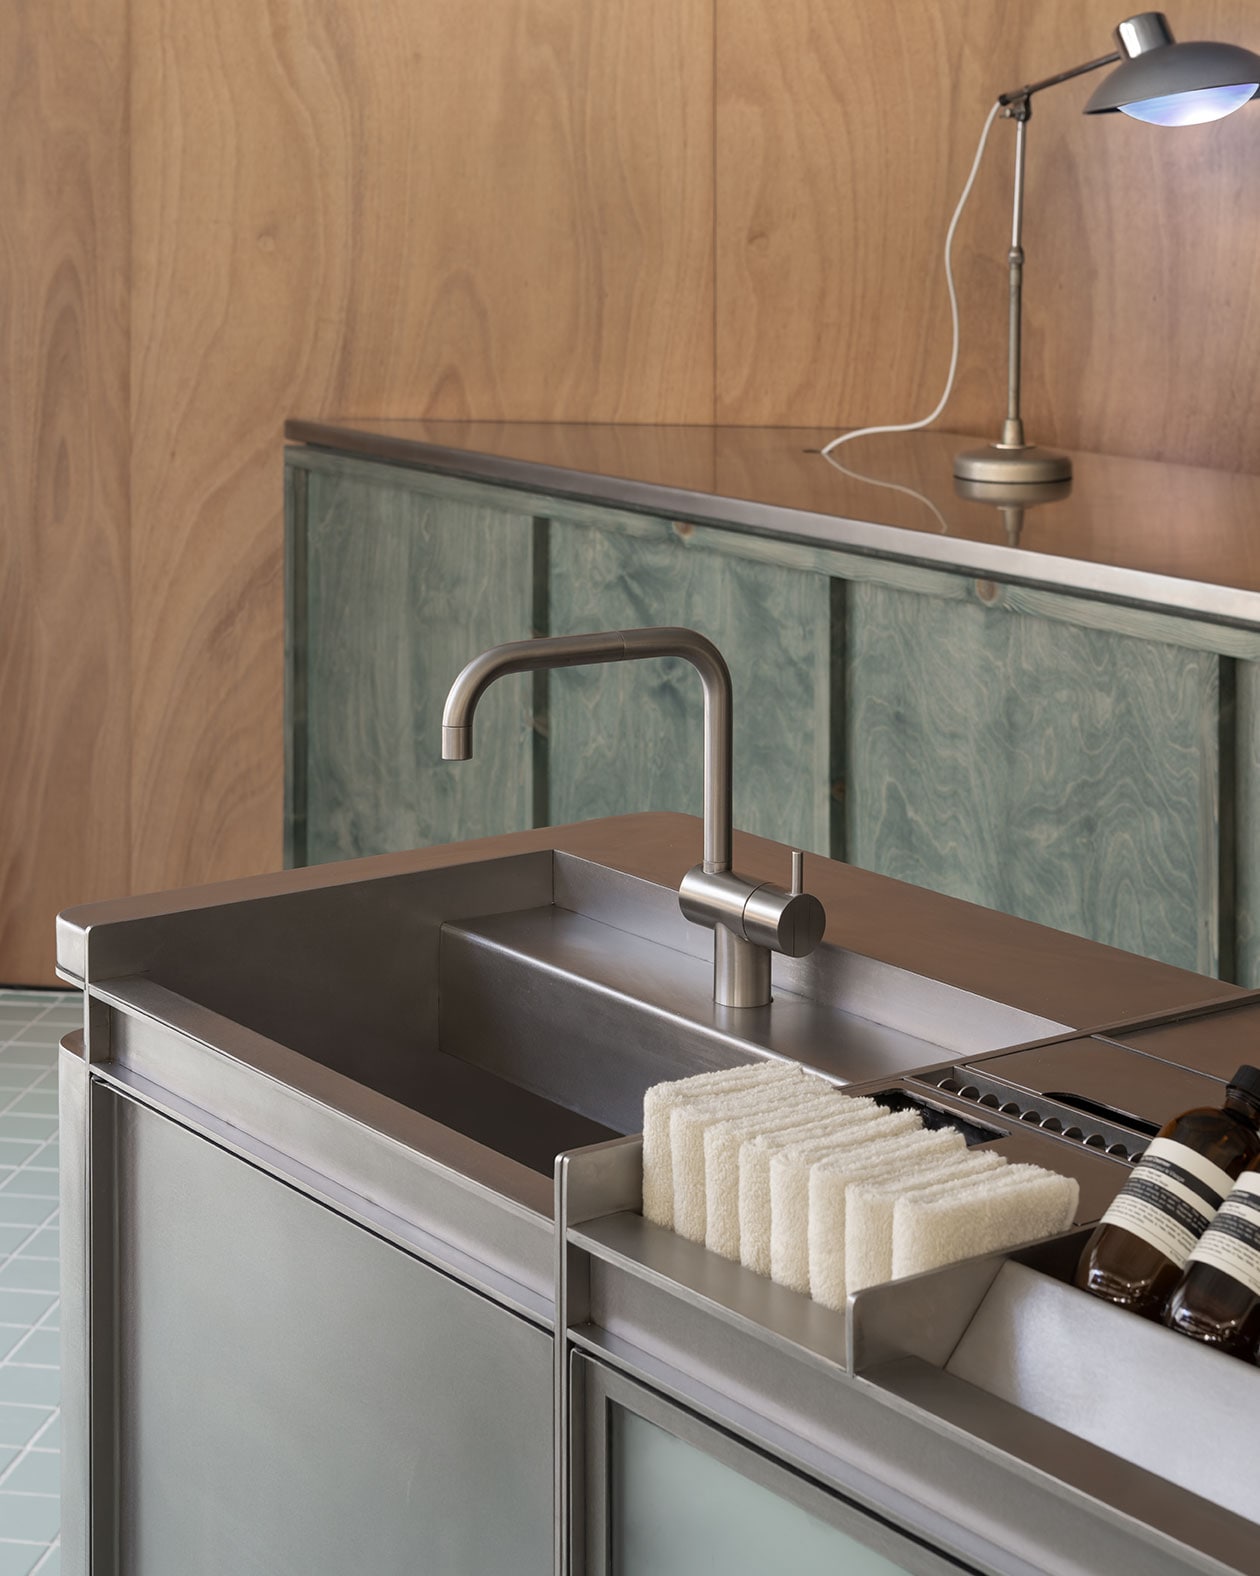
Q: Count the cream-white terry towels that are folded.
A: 8